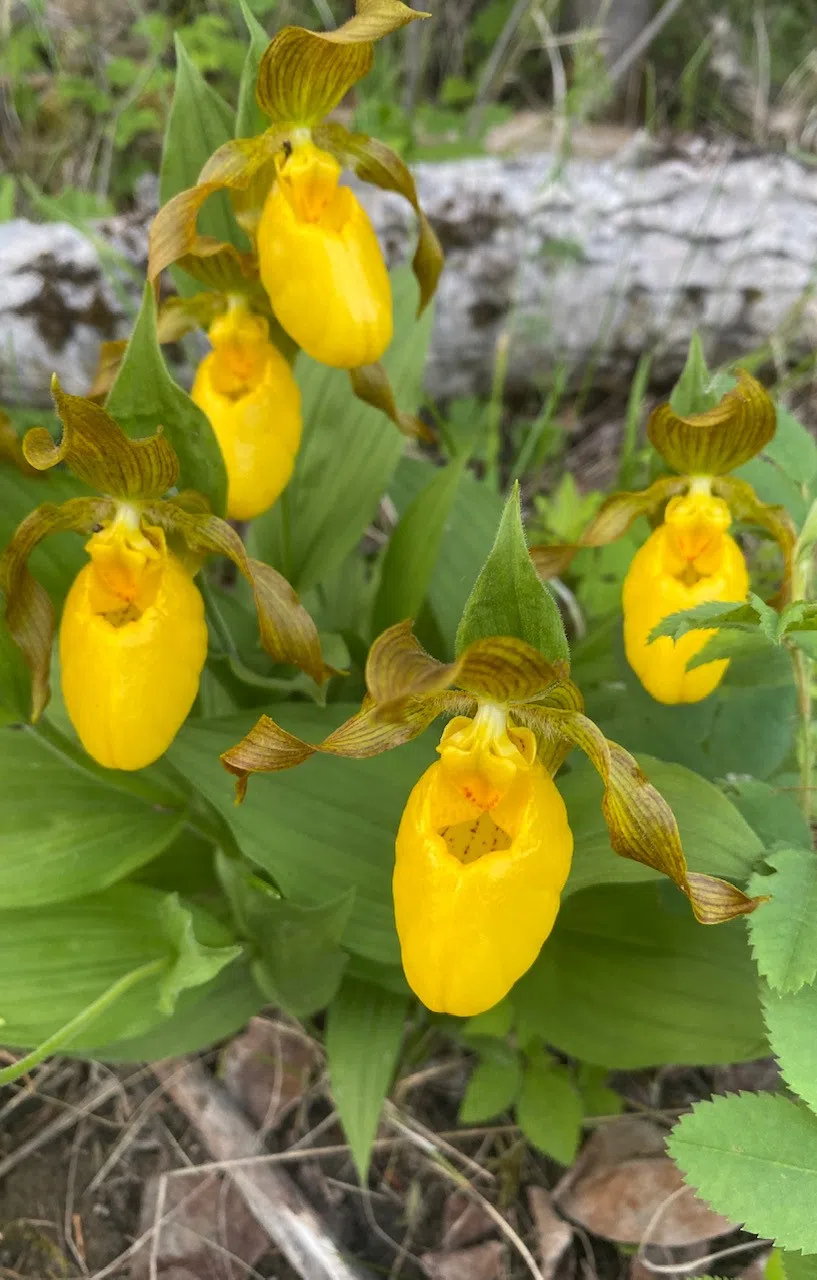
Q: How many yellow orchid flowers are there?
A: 5